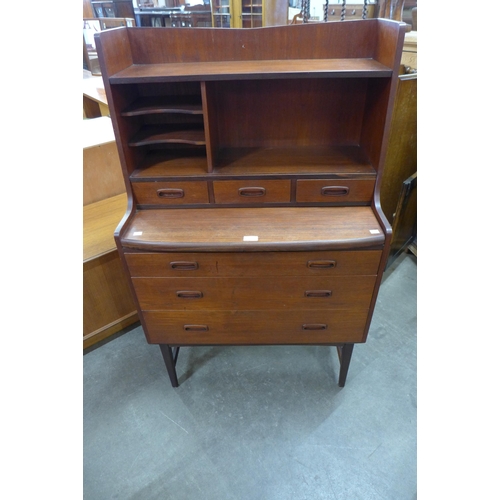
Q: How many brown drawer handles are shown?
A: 9